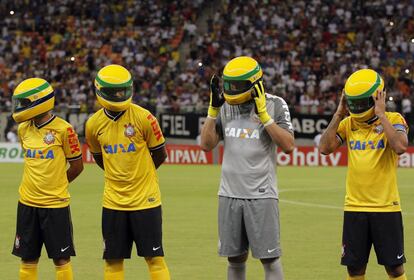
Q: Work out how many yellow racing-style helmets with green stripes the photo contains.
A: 4